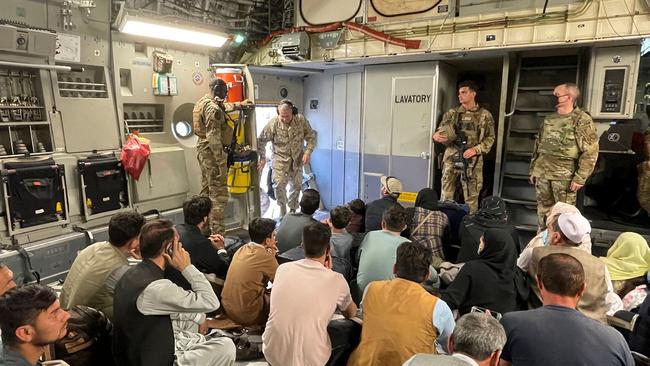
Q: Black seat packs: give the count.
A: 2